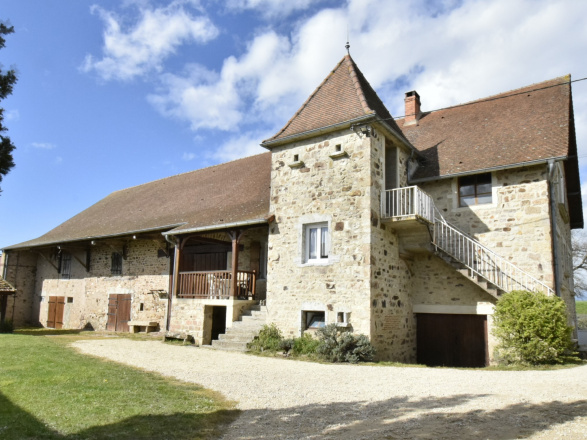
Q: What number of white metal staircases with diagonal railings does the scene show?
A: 1